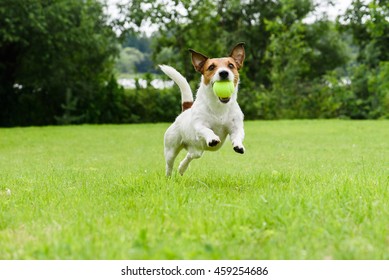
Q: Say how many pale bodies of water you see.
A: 1